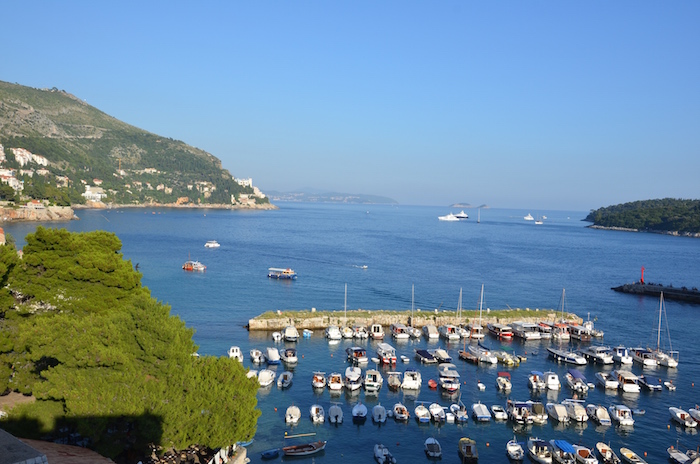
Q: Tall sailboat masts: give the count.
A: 6